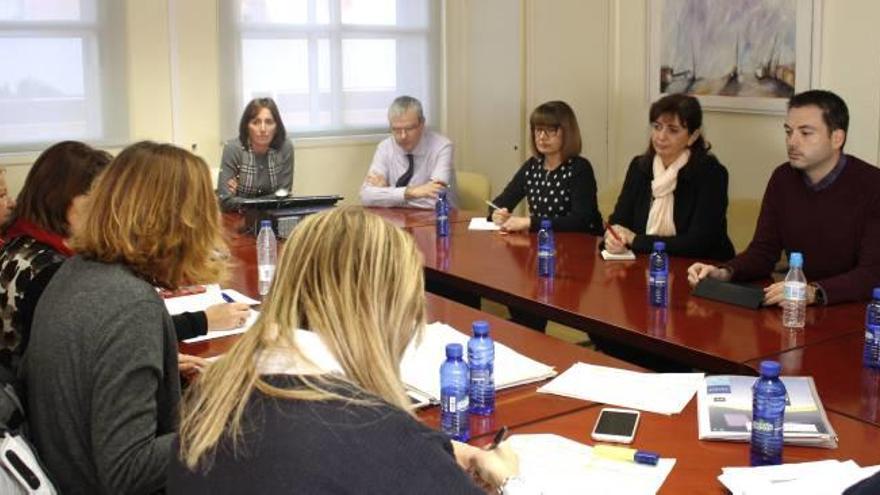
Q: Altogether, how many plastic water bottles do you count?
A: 9